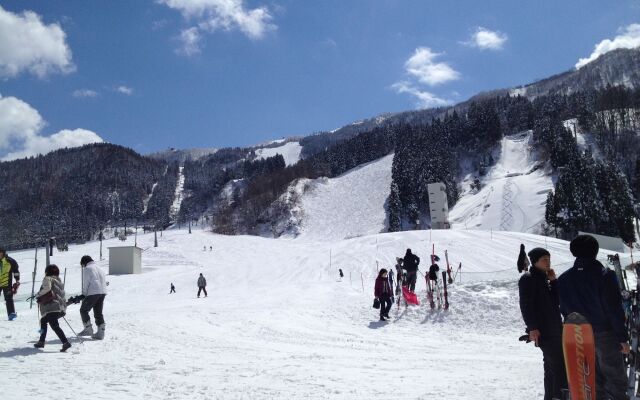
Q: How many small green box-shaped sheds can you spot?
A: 1